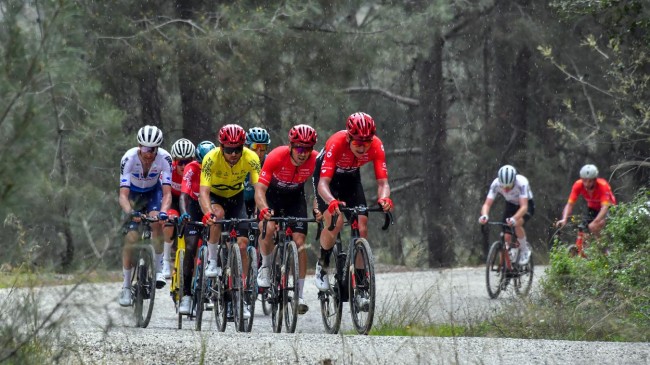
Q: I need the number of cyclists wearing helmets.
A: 9